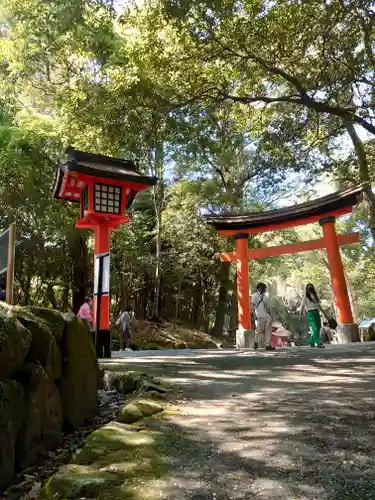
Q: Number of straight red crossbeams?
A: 1